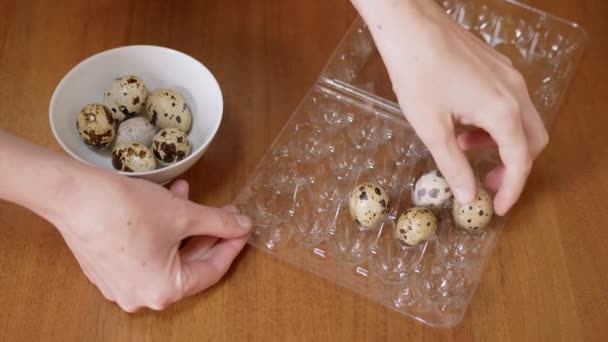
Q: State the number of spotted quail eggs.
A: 10